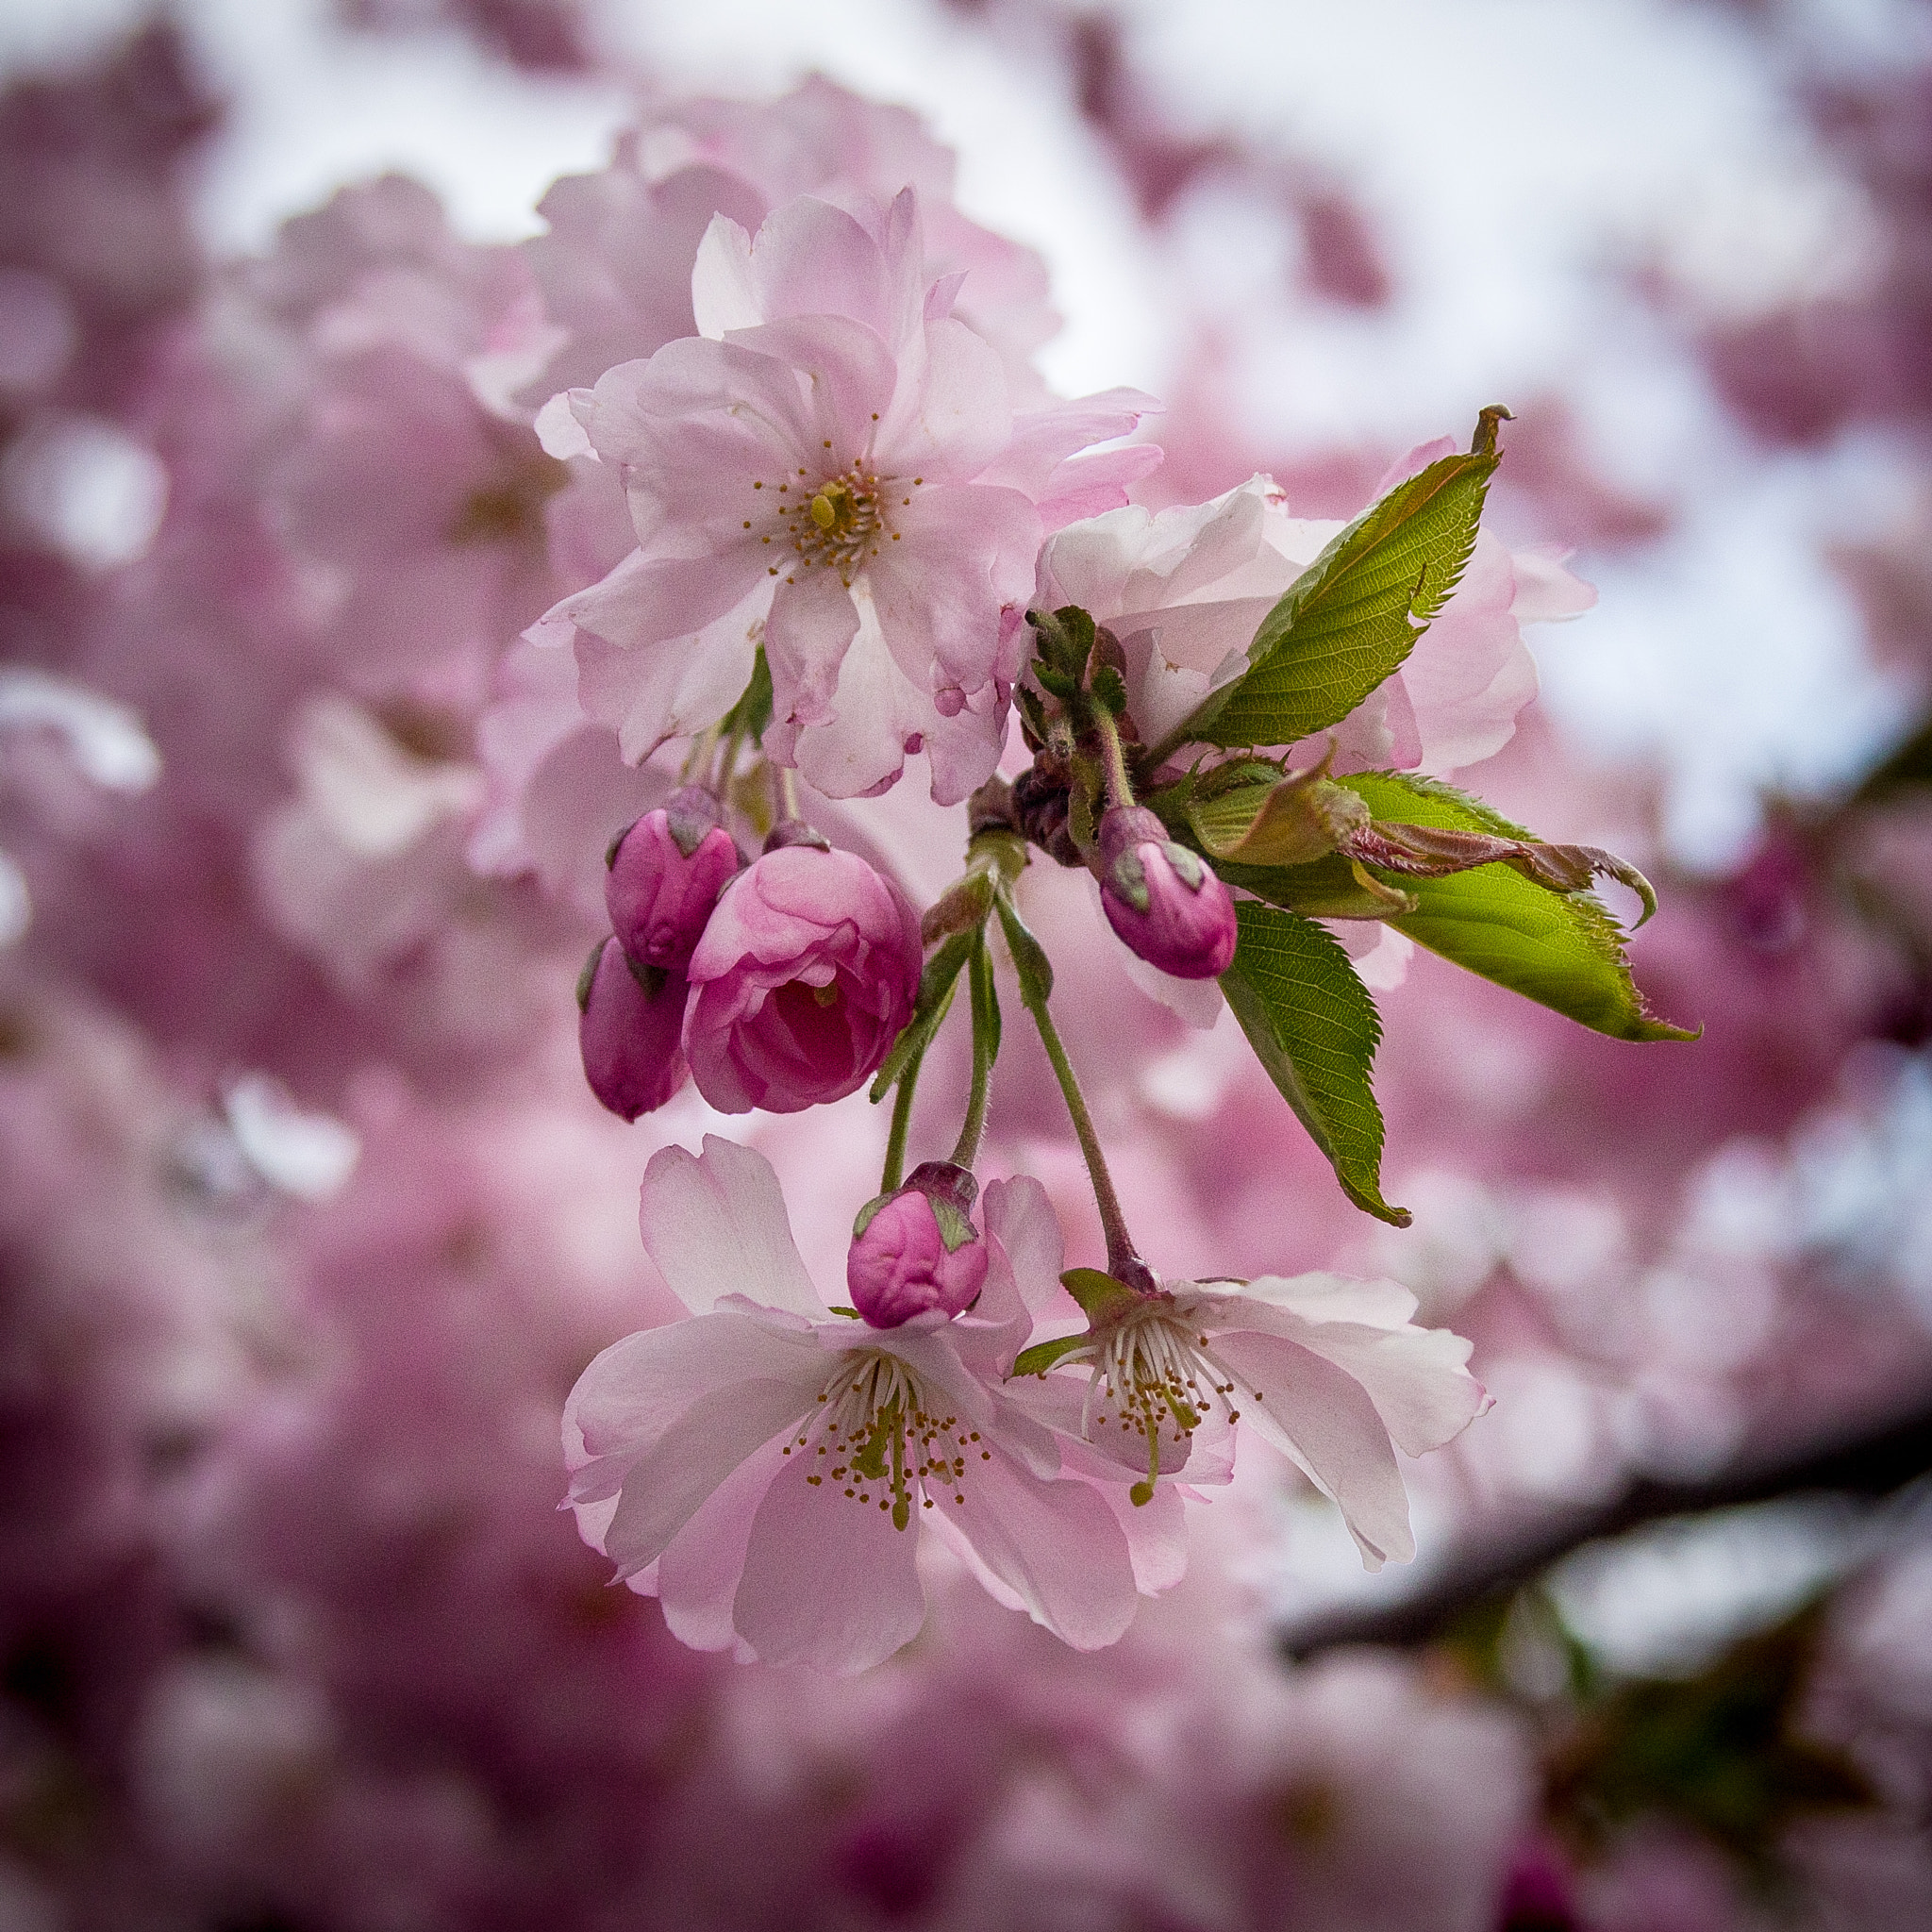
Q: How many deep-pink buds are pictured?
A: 5